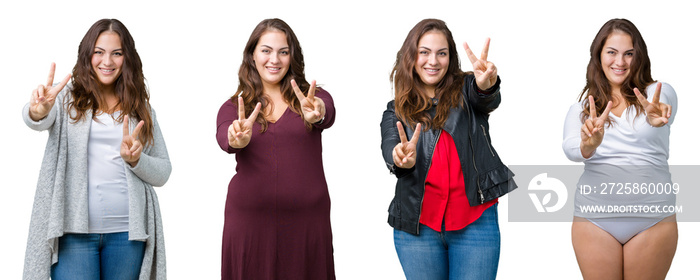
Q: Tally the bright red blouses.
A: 1